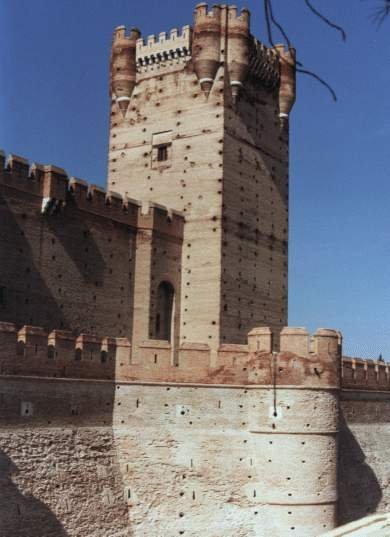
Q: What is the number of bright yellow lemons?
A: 0